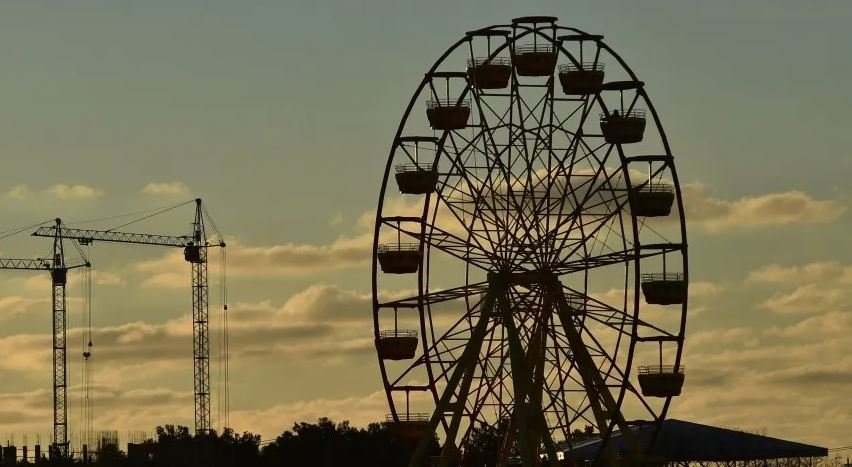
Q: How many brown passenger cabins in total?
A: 12